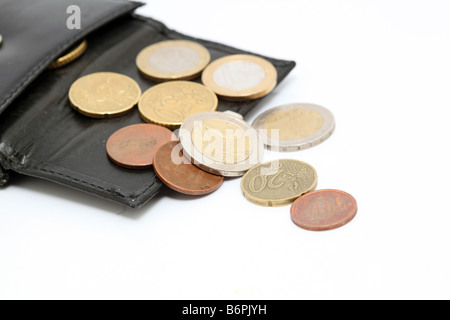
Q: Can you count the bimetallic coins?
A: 4